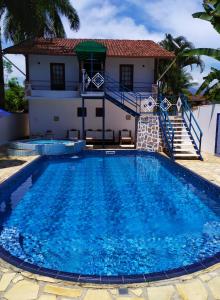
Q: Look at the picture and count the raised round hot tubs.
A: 1